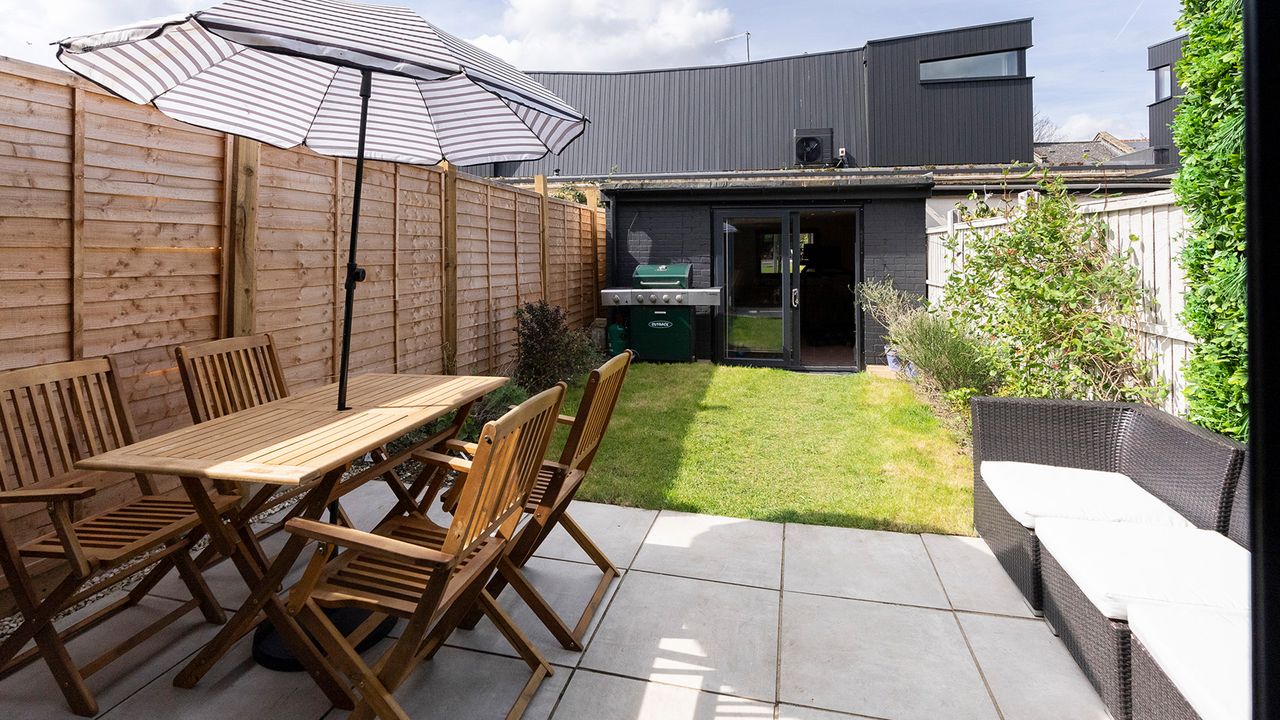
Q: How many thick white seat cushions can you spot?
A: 3